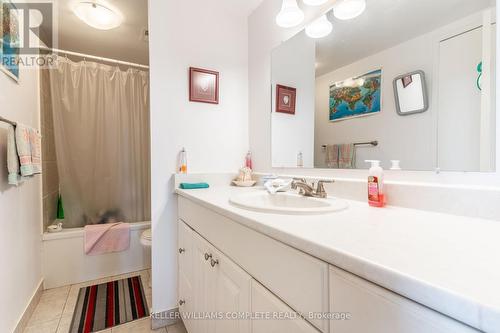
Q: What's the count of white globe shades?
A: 4